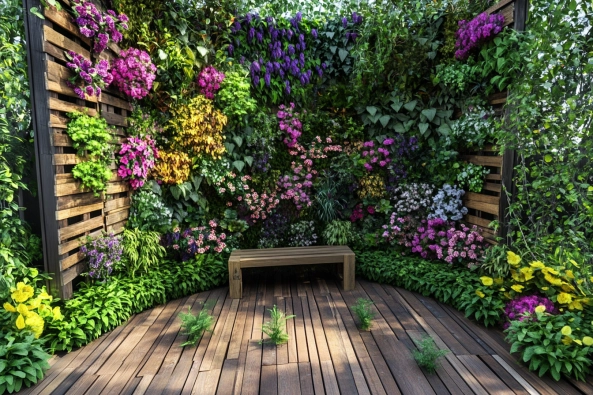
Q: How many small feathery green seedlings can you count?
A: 4